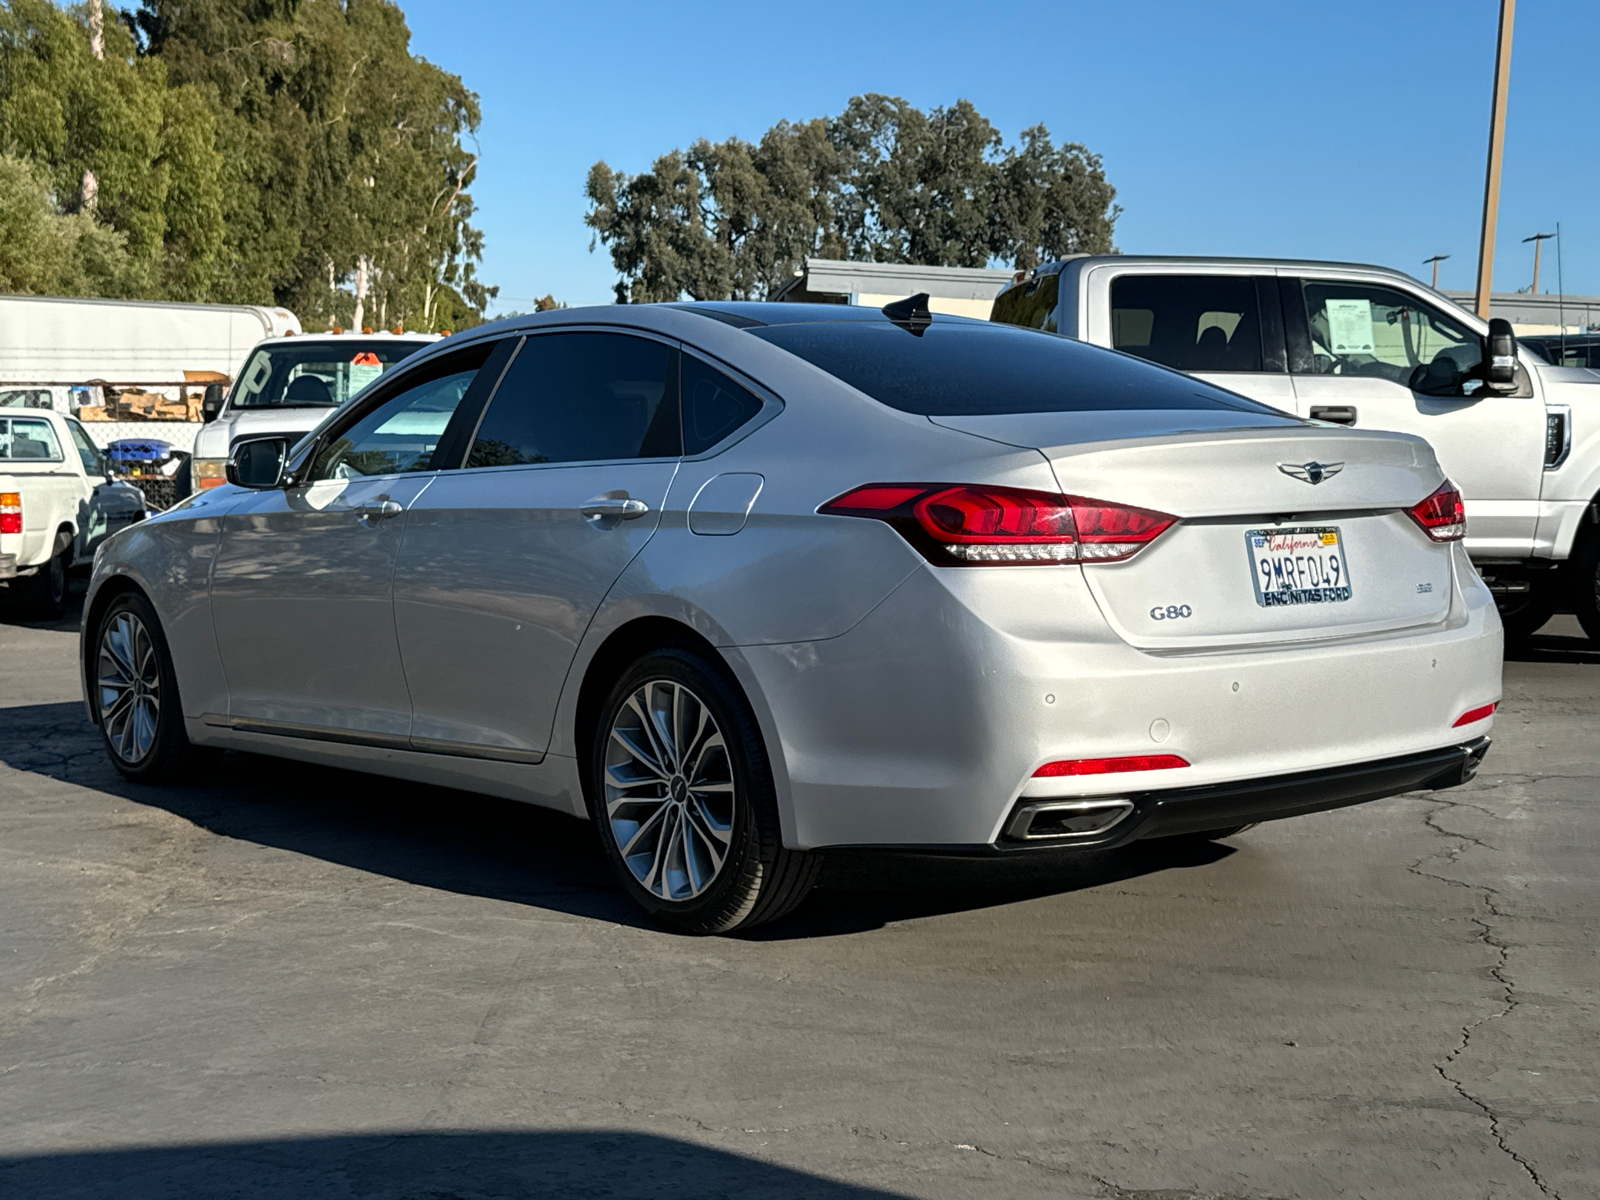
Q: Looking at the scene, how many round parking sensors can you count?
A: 3